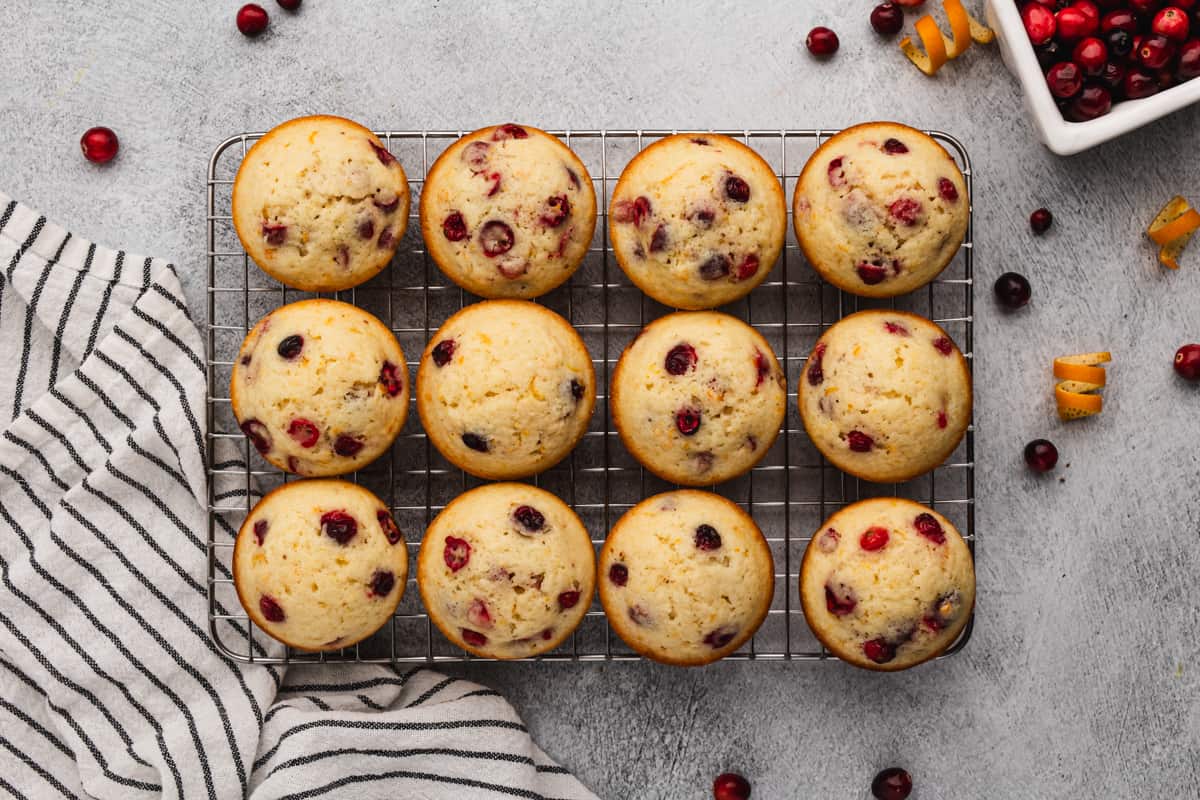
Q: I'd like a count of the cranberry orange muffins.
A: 12